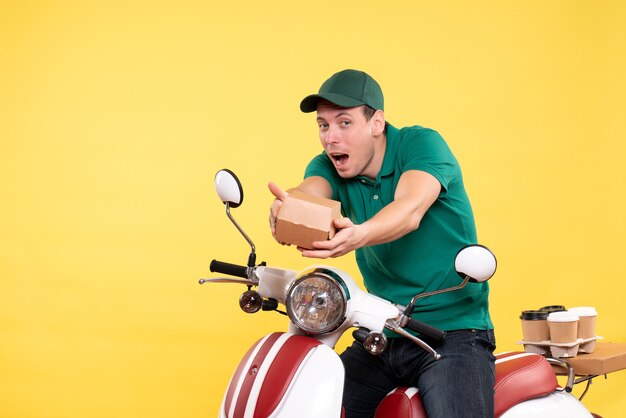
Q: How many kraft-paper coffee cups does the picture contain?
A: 4